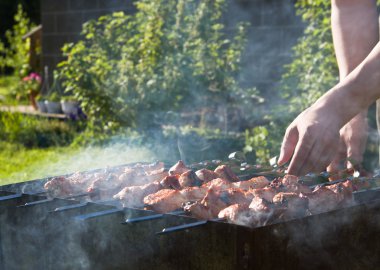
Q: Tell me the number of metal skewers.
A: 6